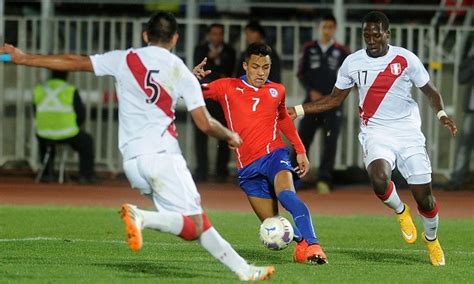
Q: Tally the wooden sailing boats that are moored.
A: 0